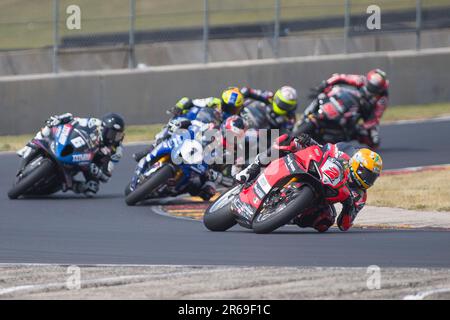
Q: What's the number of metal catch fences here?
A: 1